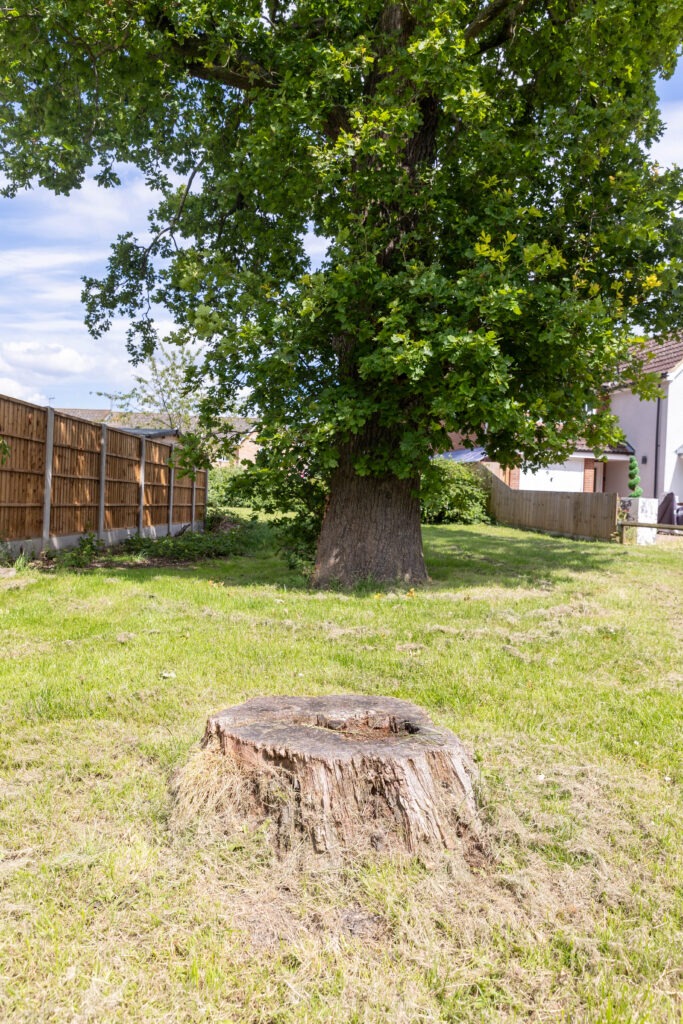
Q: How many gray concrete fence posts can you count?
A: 6